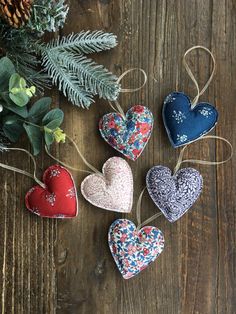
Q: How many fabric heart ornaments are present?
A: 6